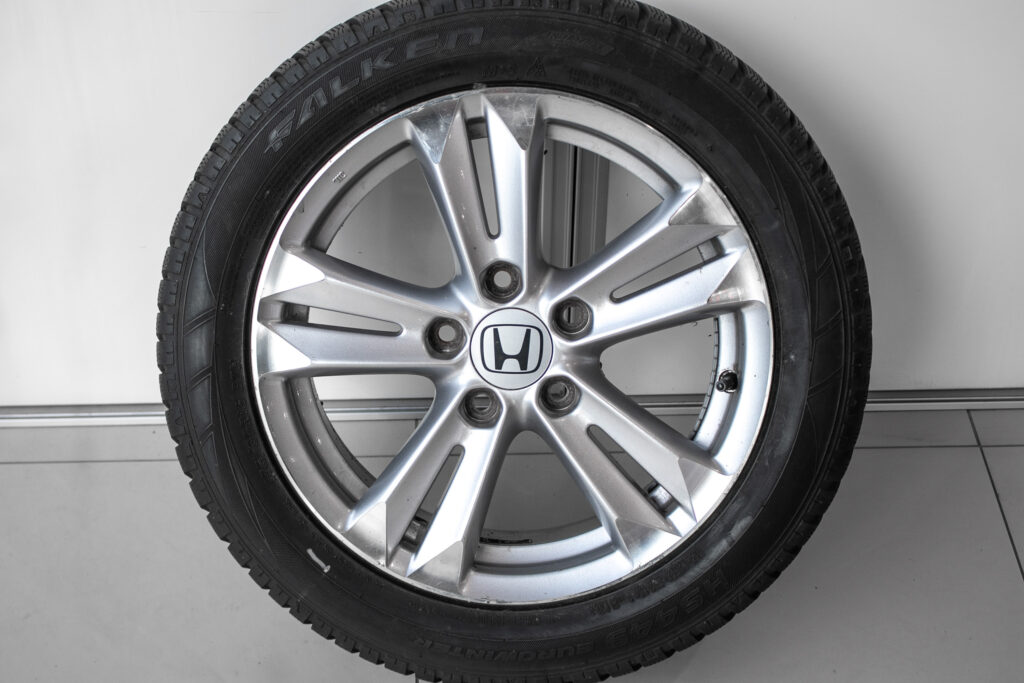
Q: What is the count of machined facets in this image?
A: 10